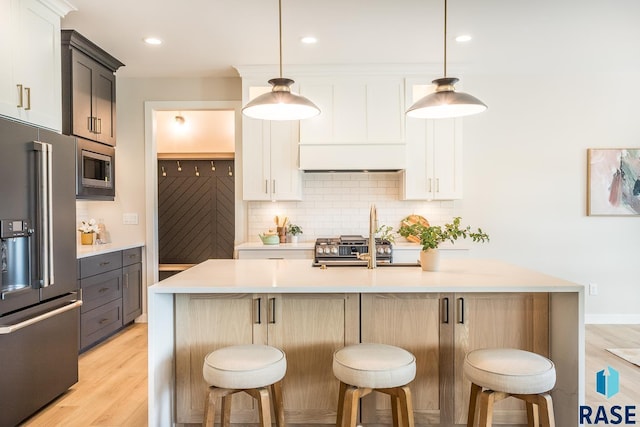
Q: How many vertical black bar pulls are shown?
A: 4